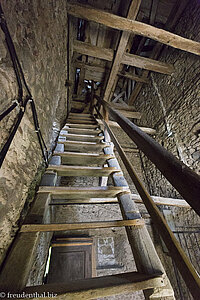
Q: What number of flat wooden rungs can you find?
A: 12